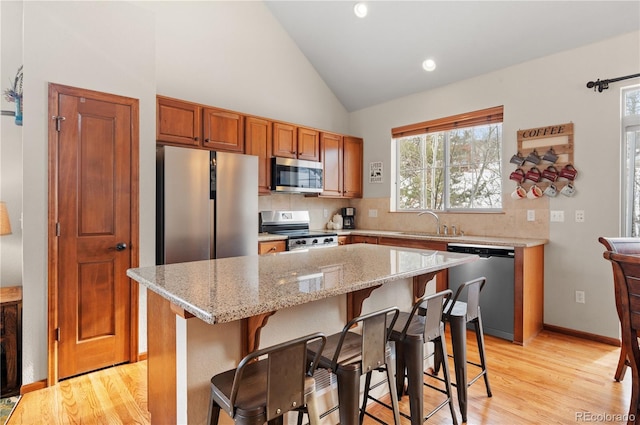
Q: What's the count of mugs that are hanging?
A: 11